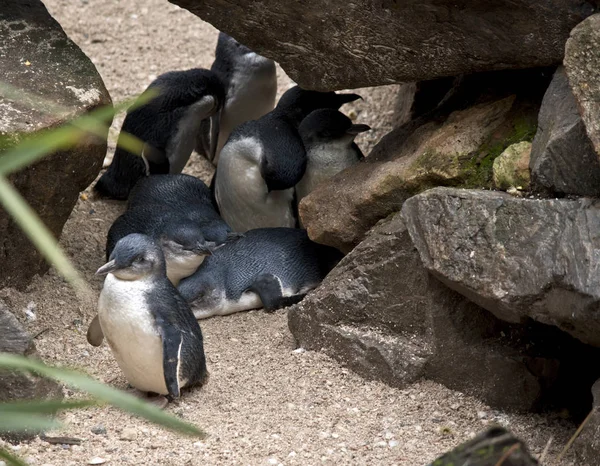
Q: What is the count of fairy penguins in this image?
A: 9